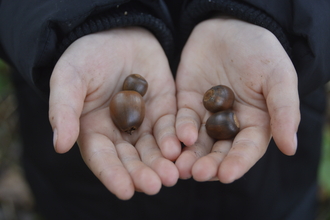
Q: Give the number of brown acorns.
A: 4